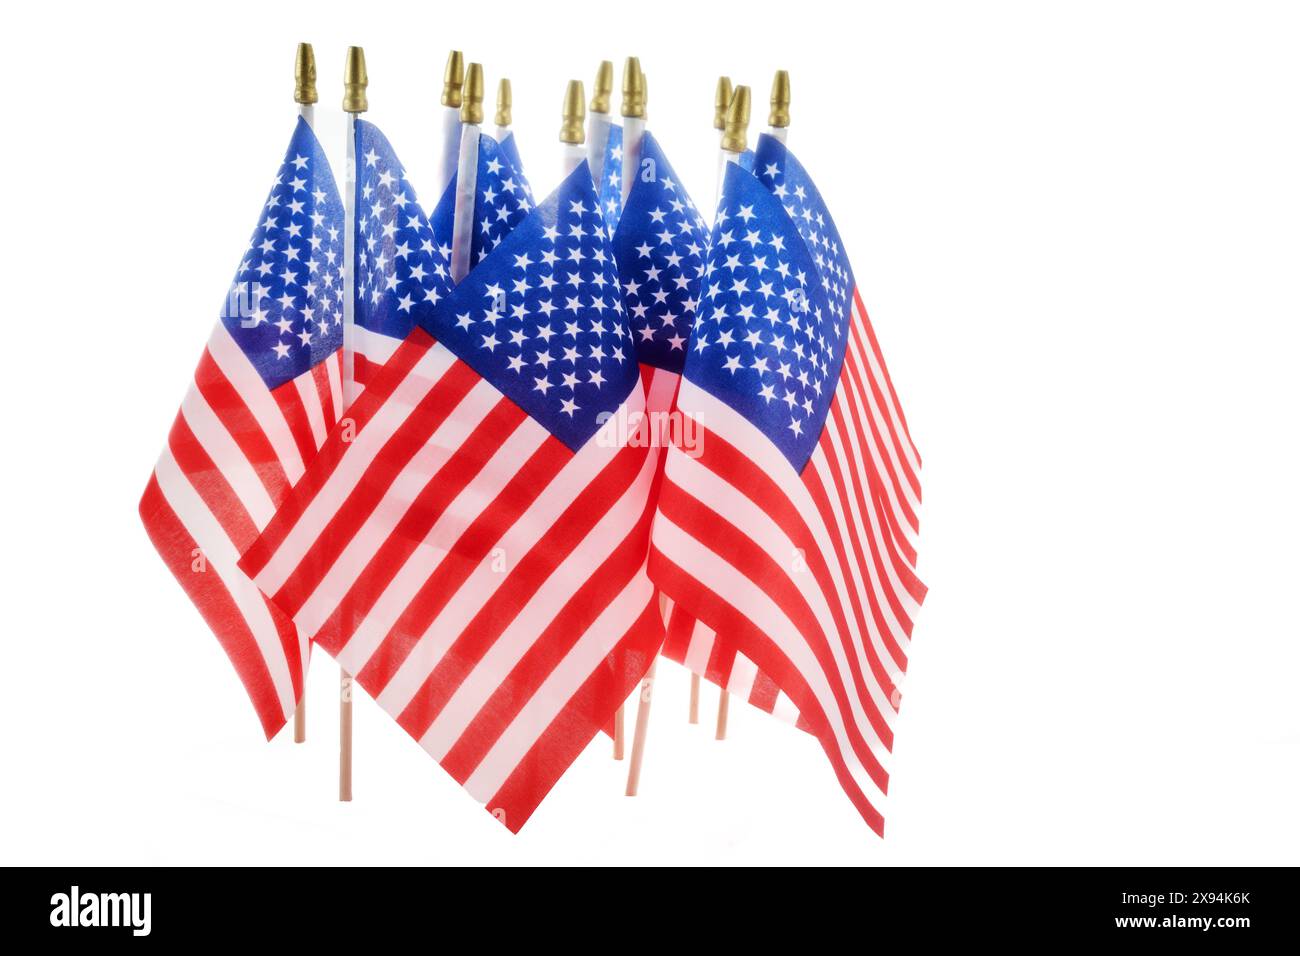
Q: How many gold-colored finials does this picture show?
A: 12